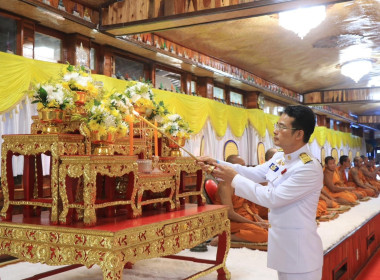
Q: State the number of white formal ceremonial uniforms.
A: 1